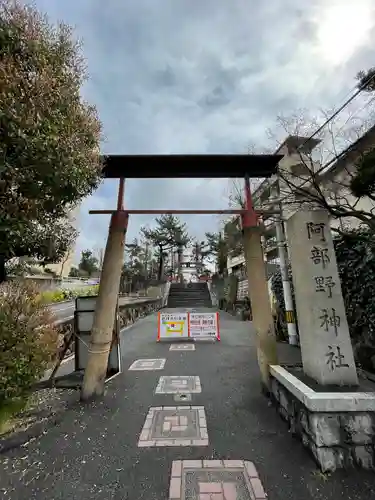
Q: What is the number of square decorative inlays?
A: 5